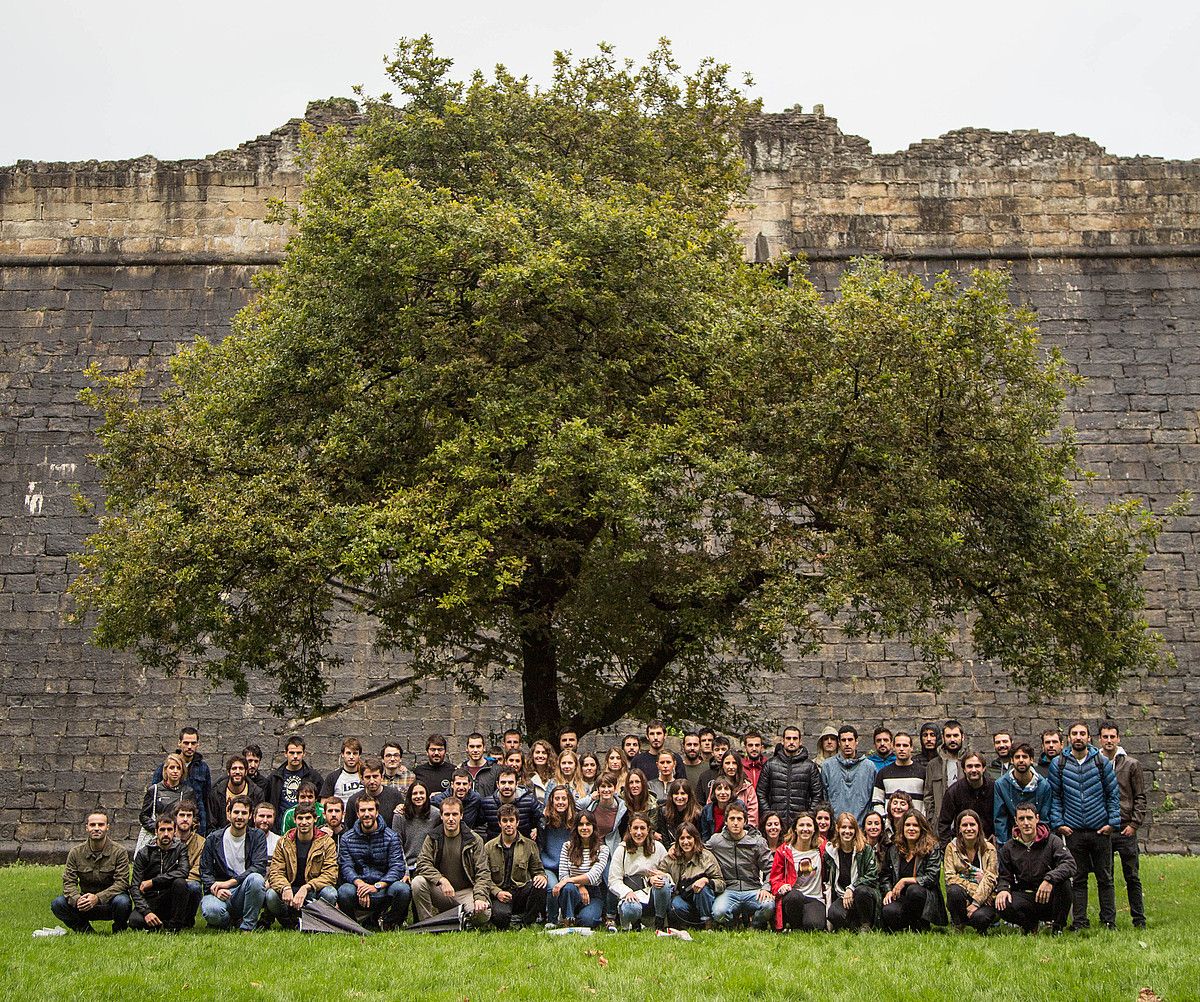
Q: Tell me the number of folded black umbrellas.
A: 2